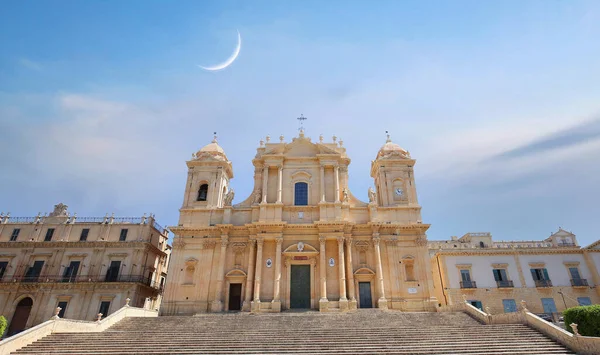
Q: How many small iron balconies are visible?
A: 4